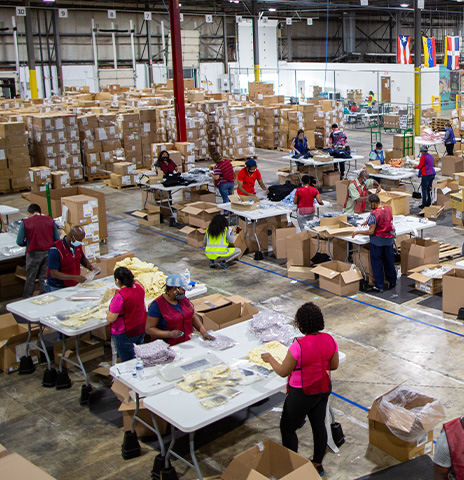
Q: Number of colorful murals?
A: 1